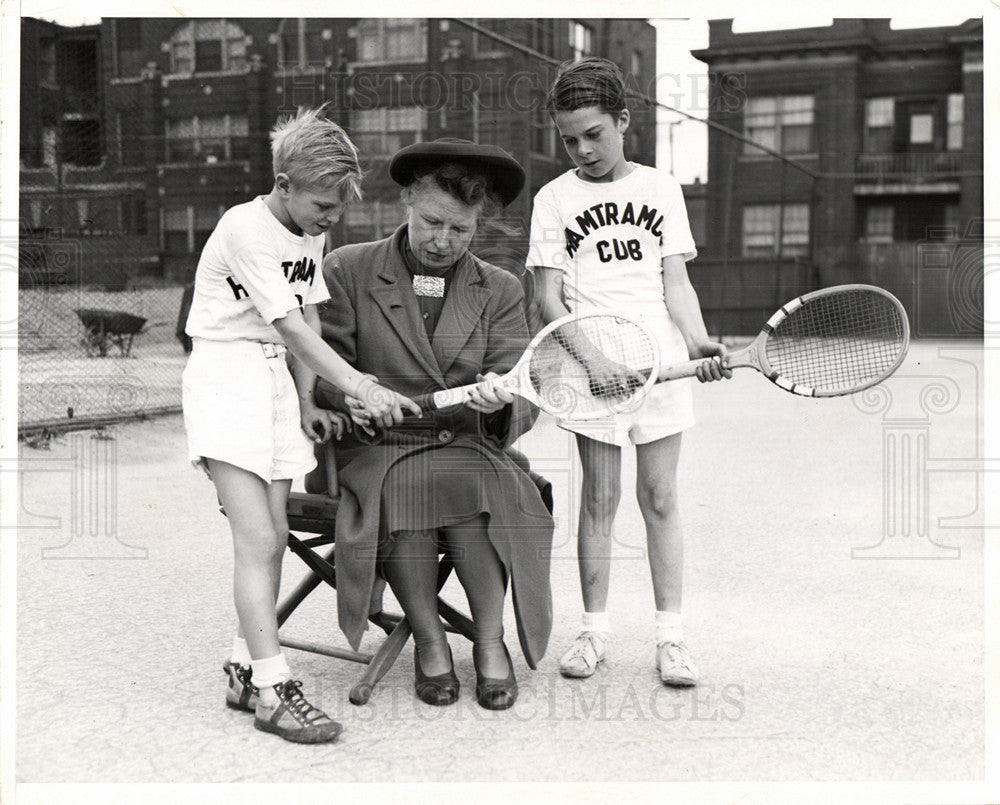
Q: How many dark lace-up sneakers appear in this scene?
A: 2